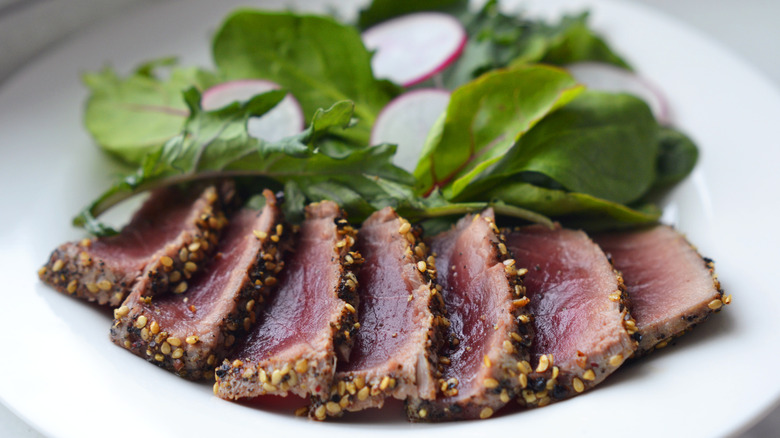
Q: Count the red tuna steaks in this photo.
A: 7